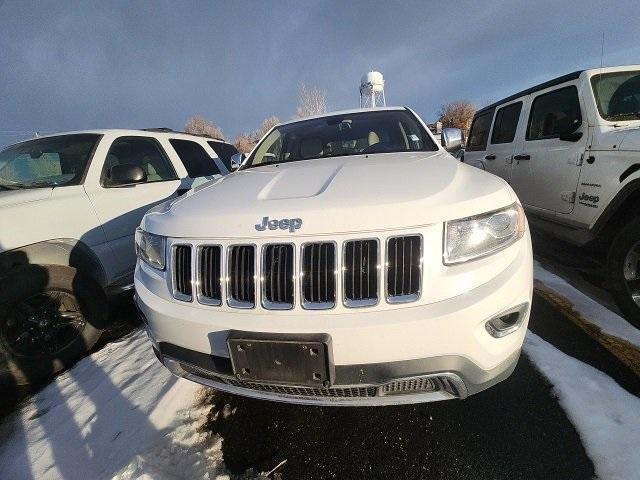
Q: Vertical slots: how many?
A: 7